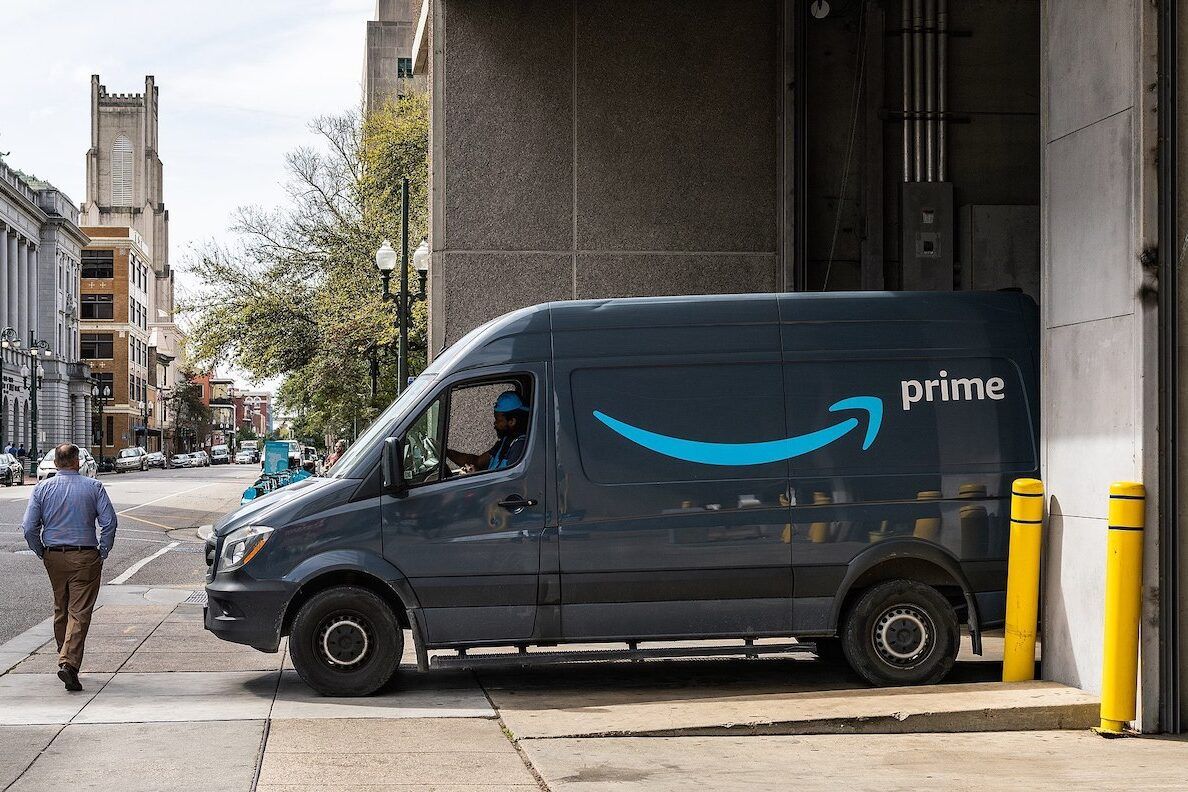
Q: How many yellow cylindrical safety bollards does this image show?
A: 2